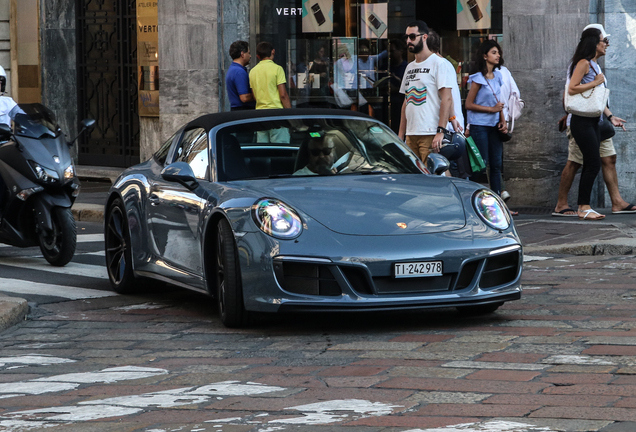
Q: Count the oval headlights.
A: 2